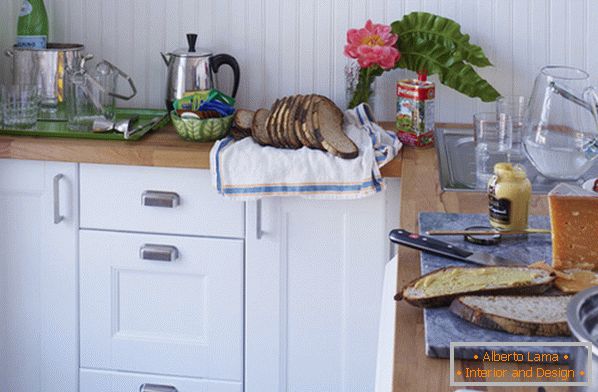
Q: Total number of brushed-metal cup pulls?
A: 3